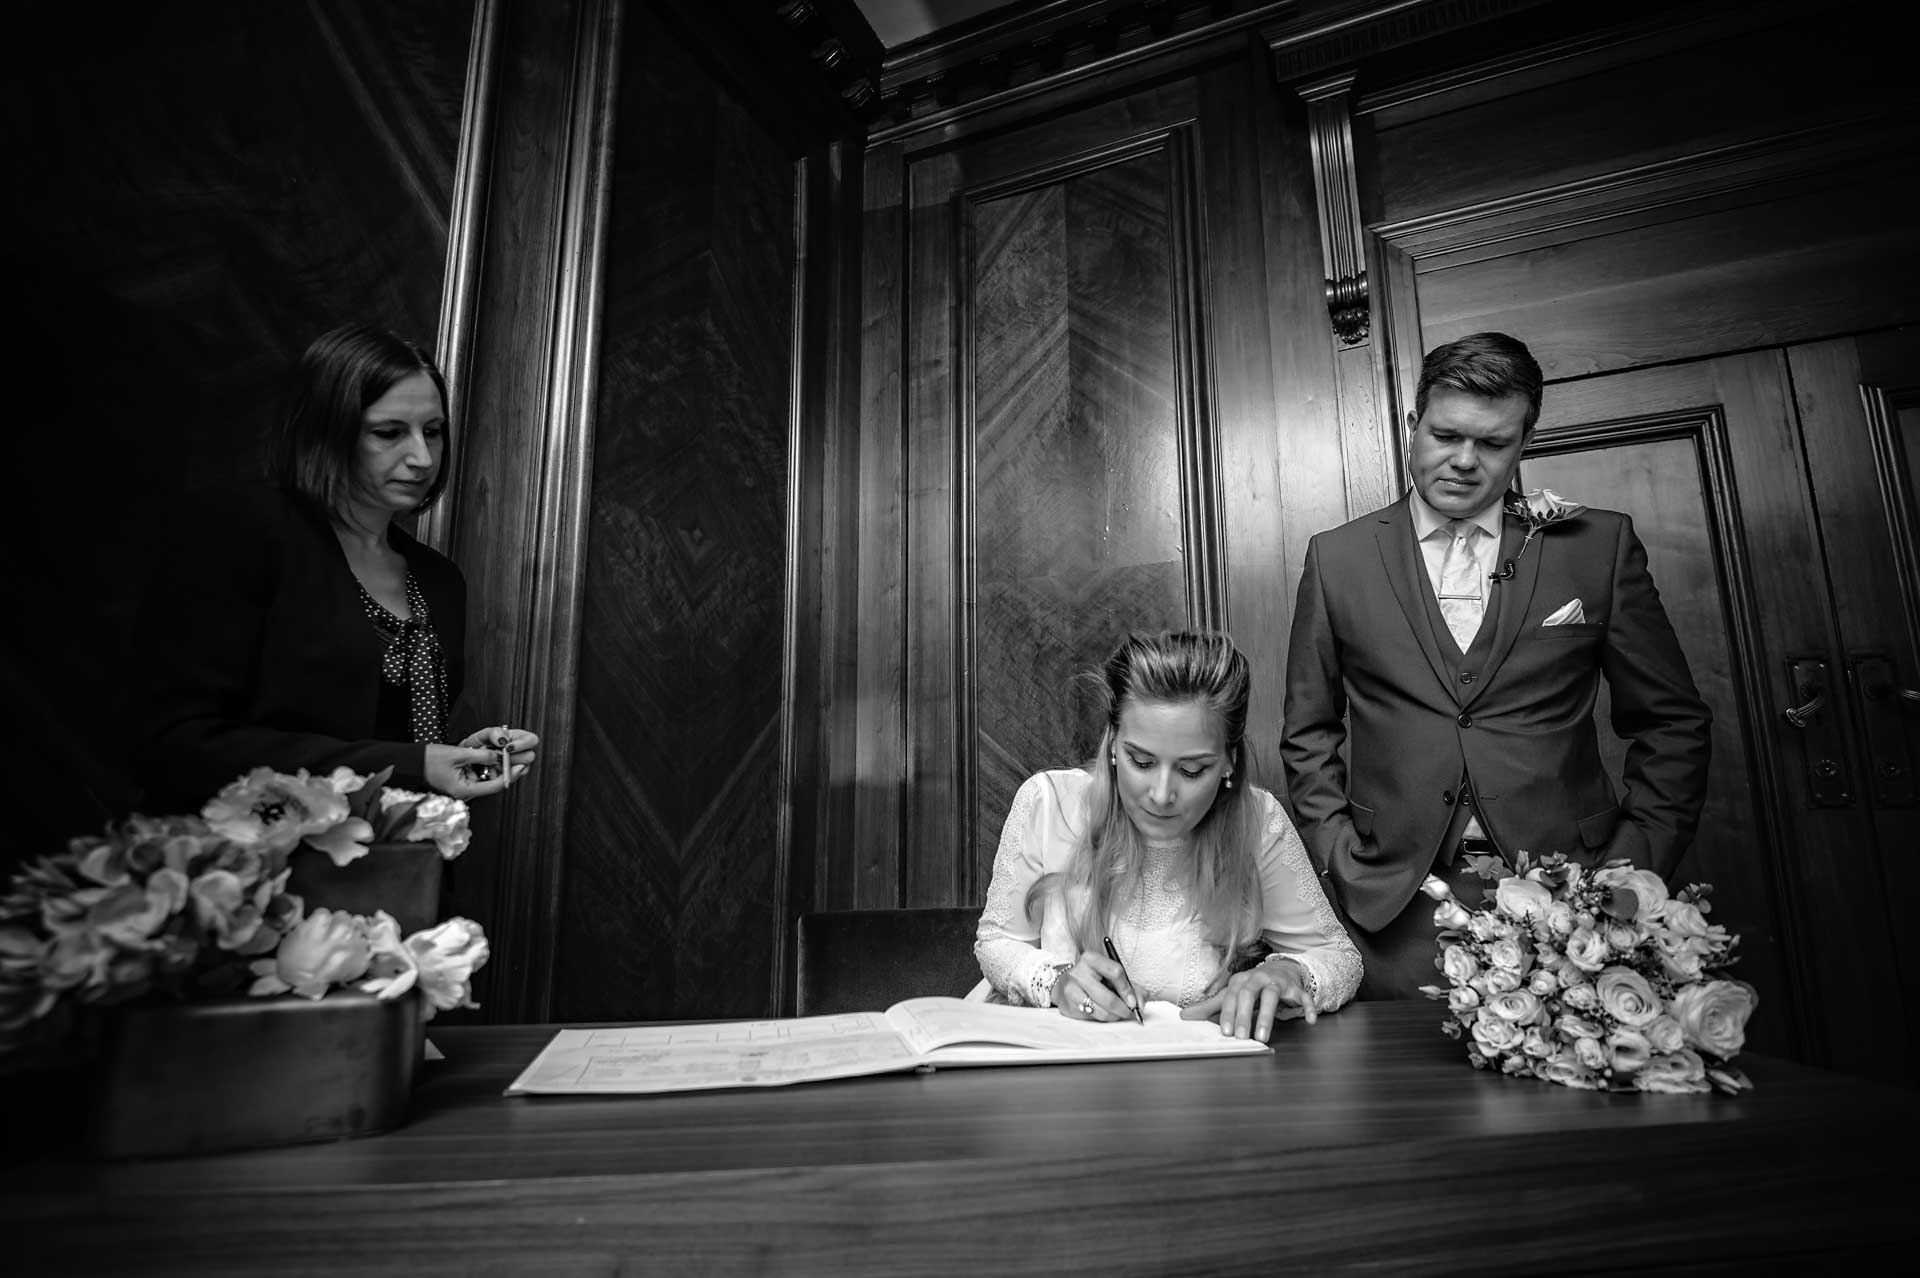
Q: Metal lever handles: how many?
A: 2